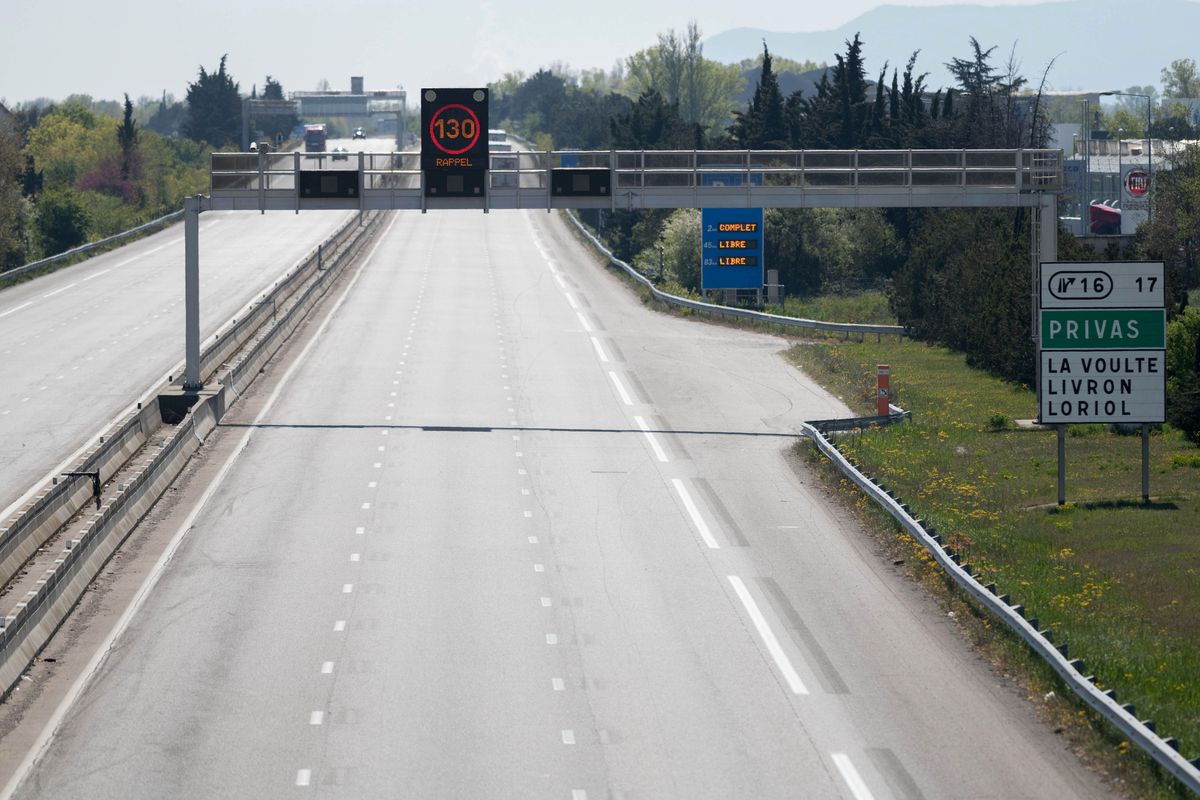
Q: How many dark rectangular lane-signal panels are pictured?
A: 3